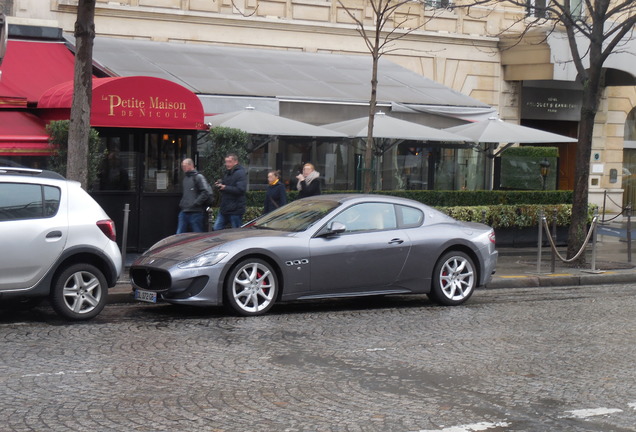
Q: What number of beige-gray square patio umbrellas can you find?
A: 3